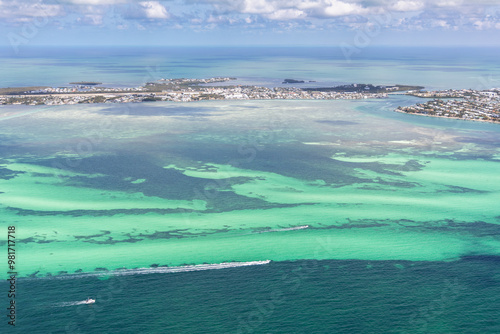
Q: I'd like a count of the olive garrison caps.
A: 0